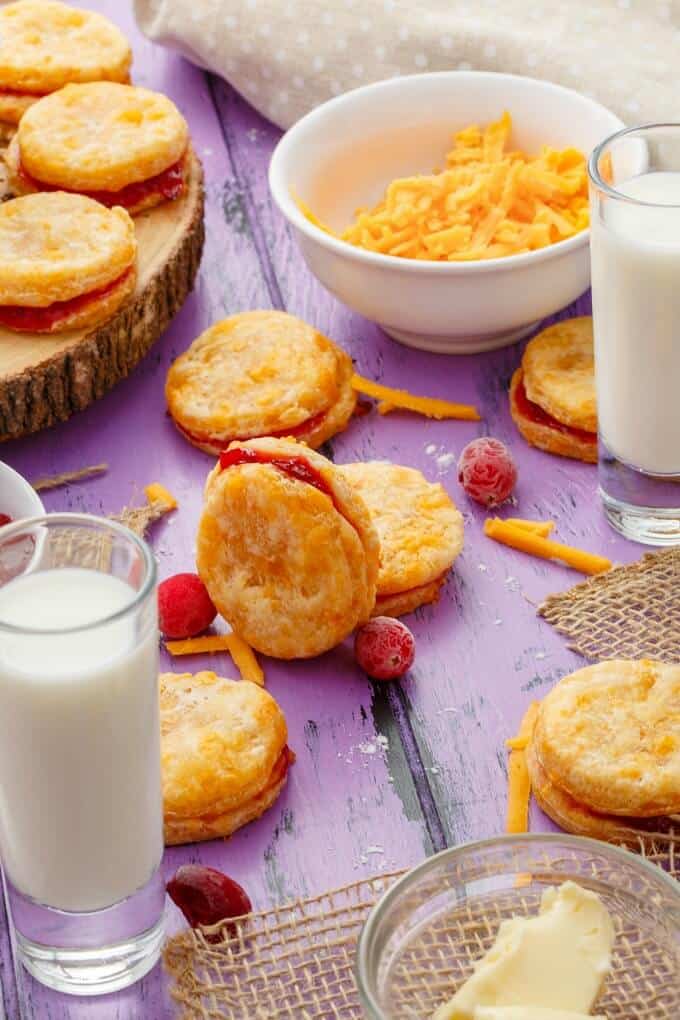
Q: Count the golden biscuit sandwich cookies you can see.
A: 9